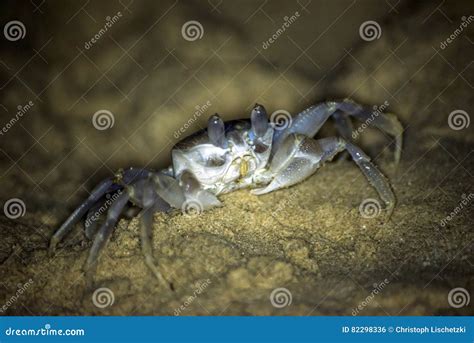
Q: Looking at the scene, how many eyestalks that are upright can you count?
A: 2